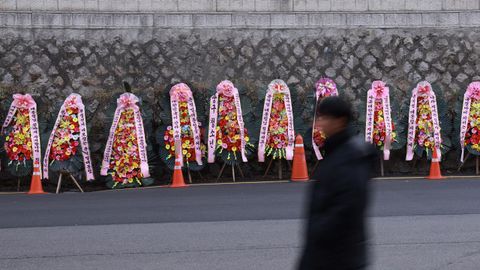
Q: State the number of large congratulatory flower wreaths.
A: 10